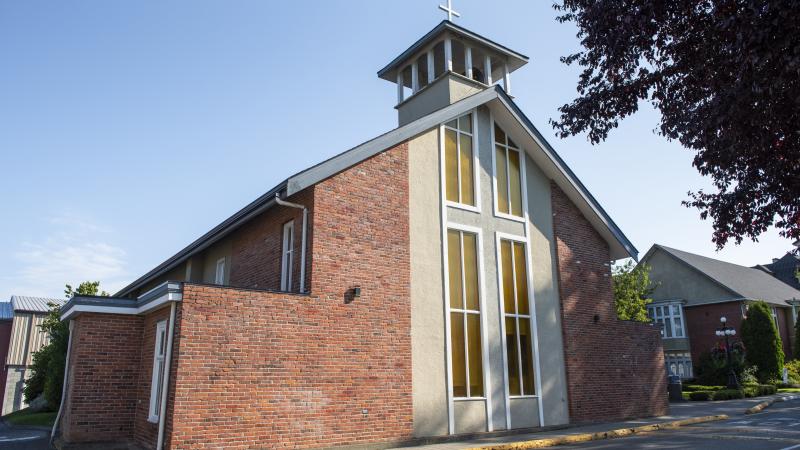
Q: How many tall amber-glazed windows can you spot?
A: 4